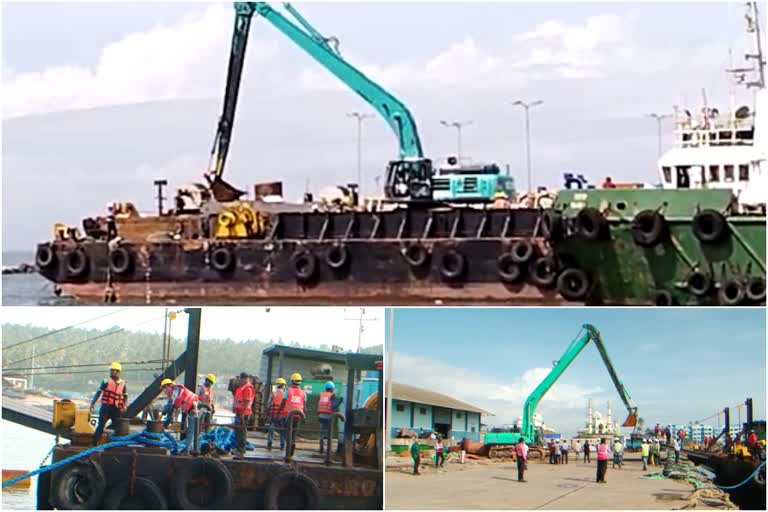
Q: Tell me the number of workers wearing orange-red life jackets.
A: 7